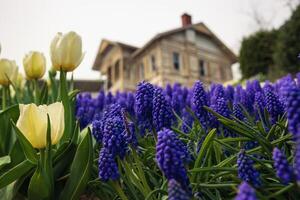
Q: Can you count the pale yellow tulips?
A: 4